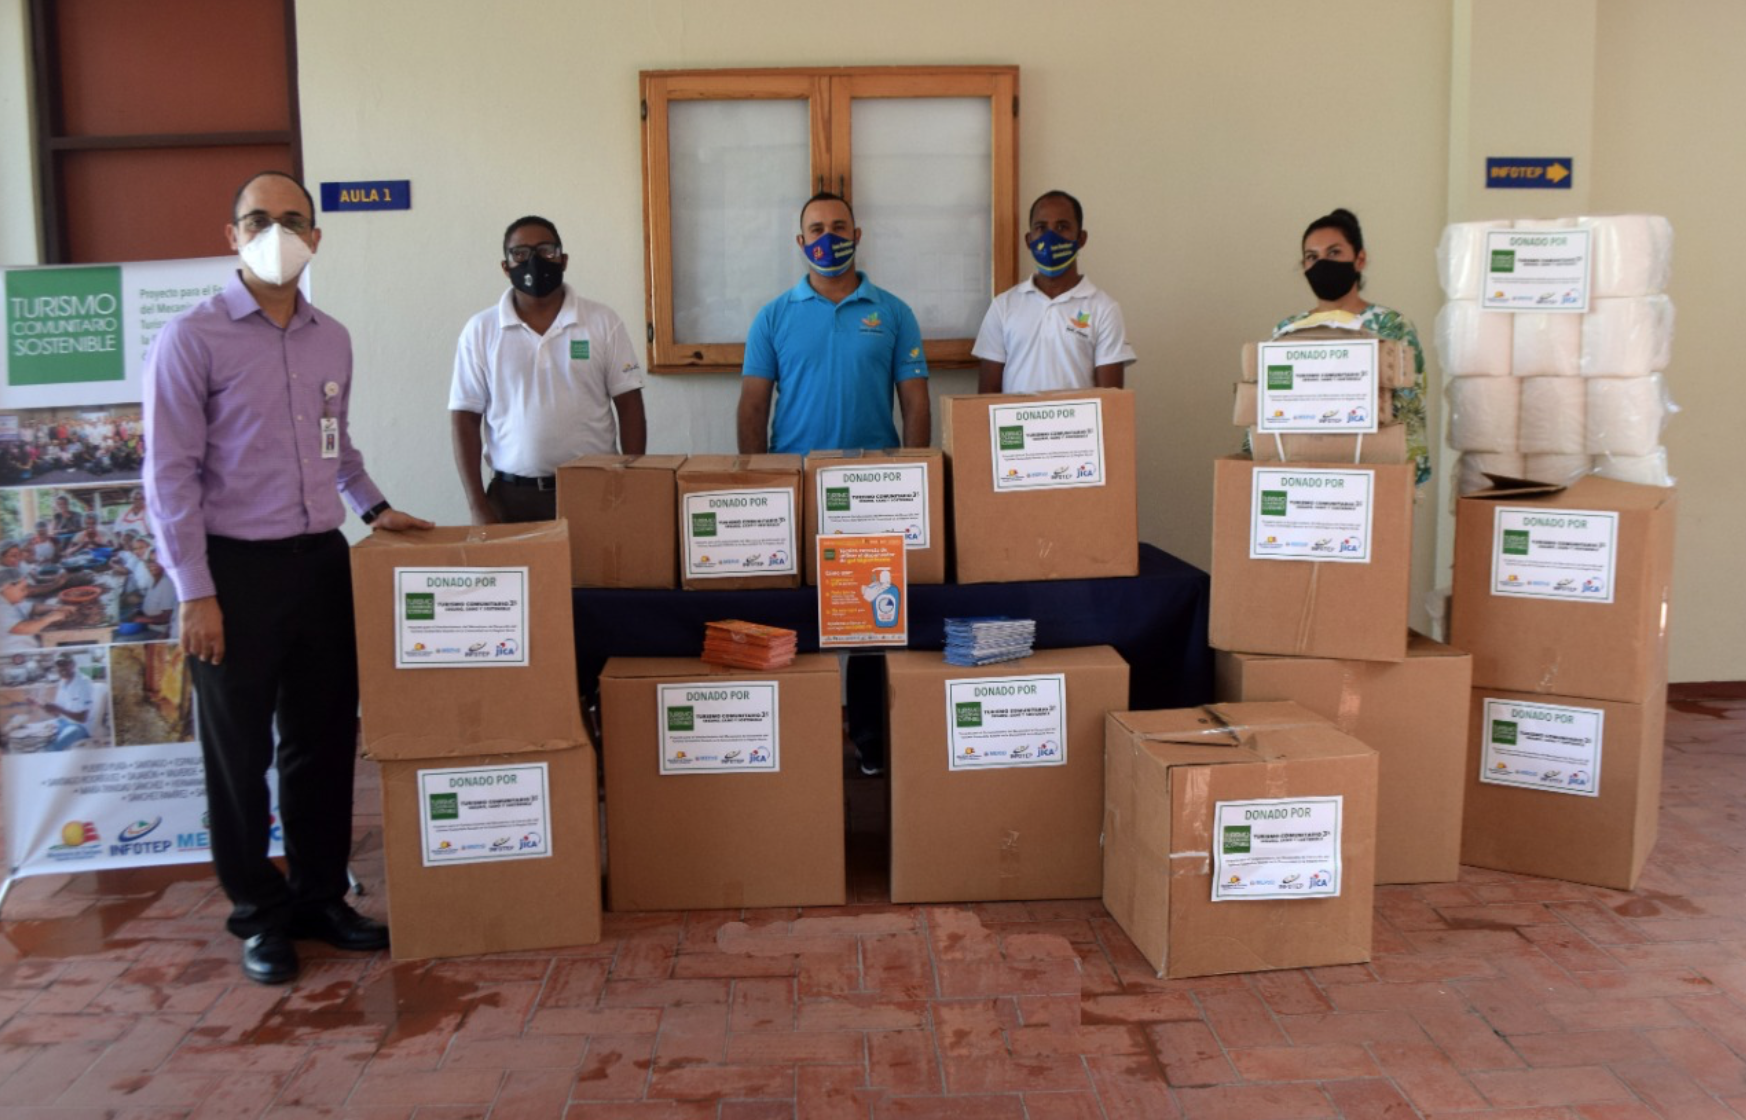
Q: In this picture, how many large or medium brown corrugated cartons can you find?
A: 13